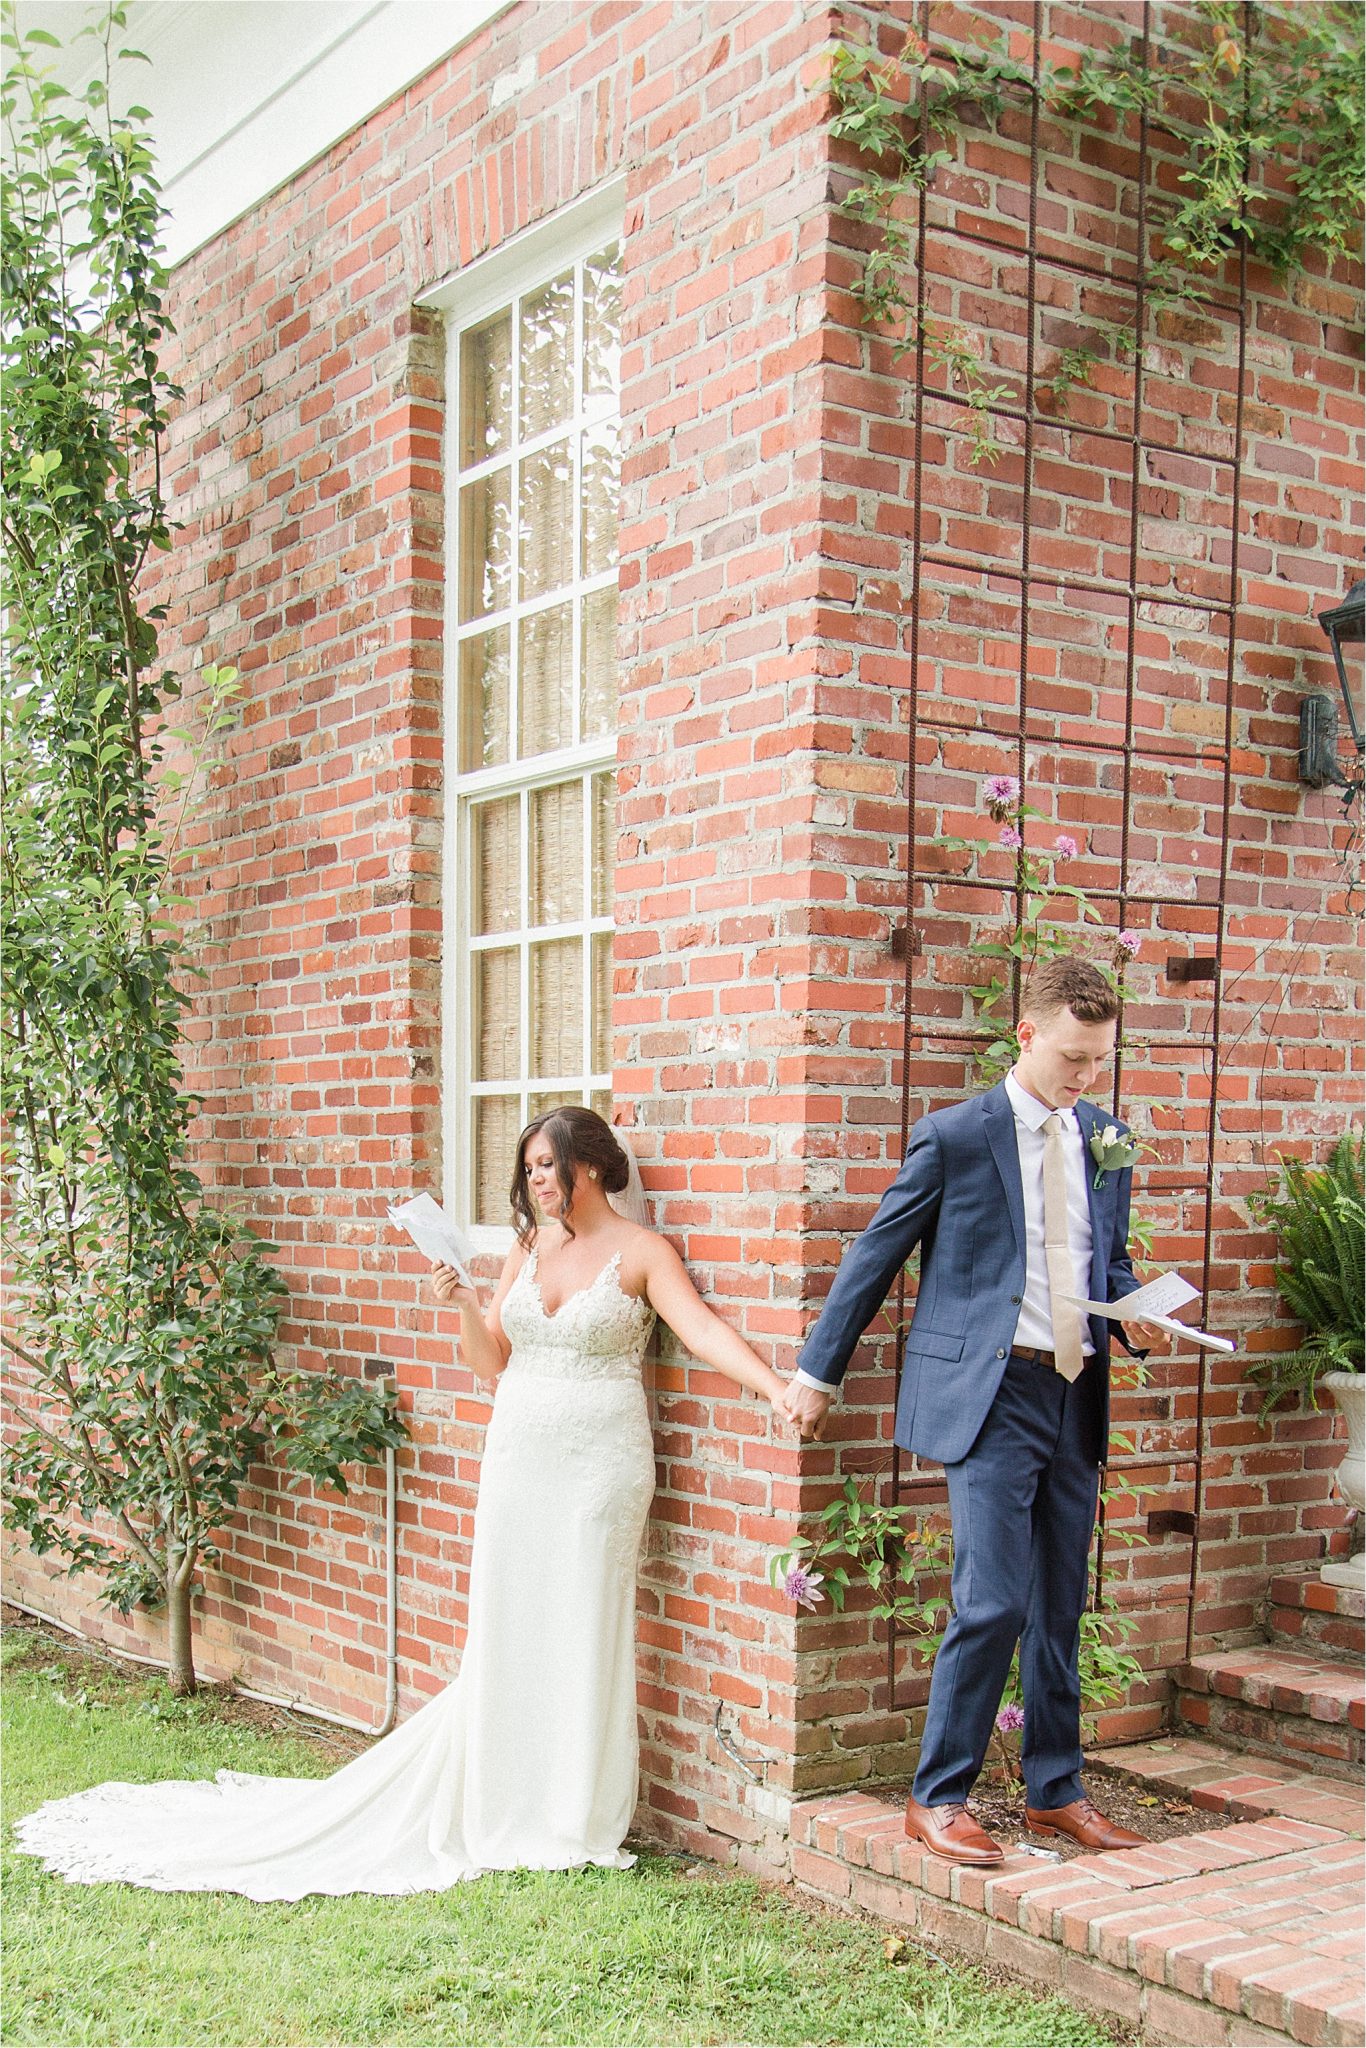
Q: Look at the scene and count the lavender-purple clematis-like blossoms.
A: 6